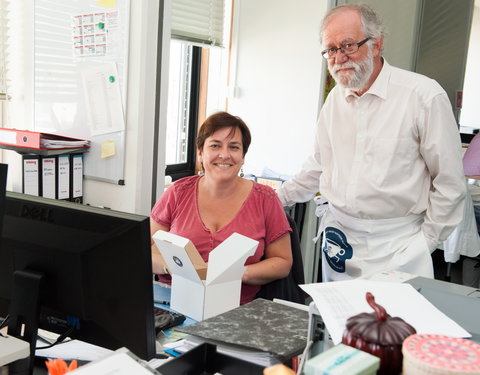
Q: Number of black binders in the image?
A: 4